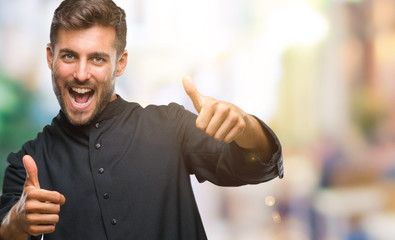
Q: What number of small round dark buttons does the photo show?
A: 5